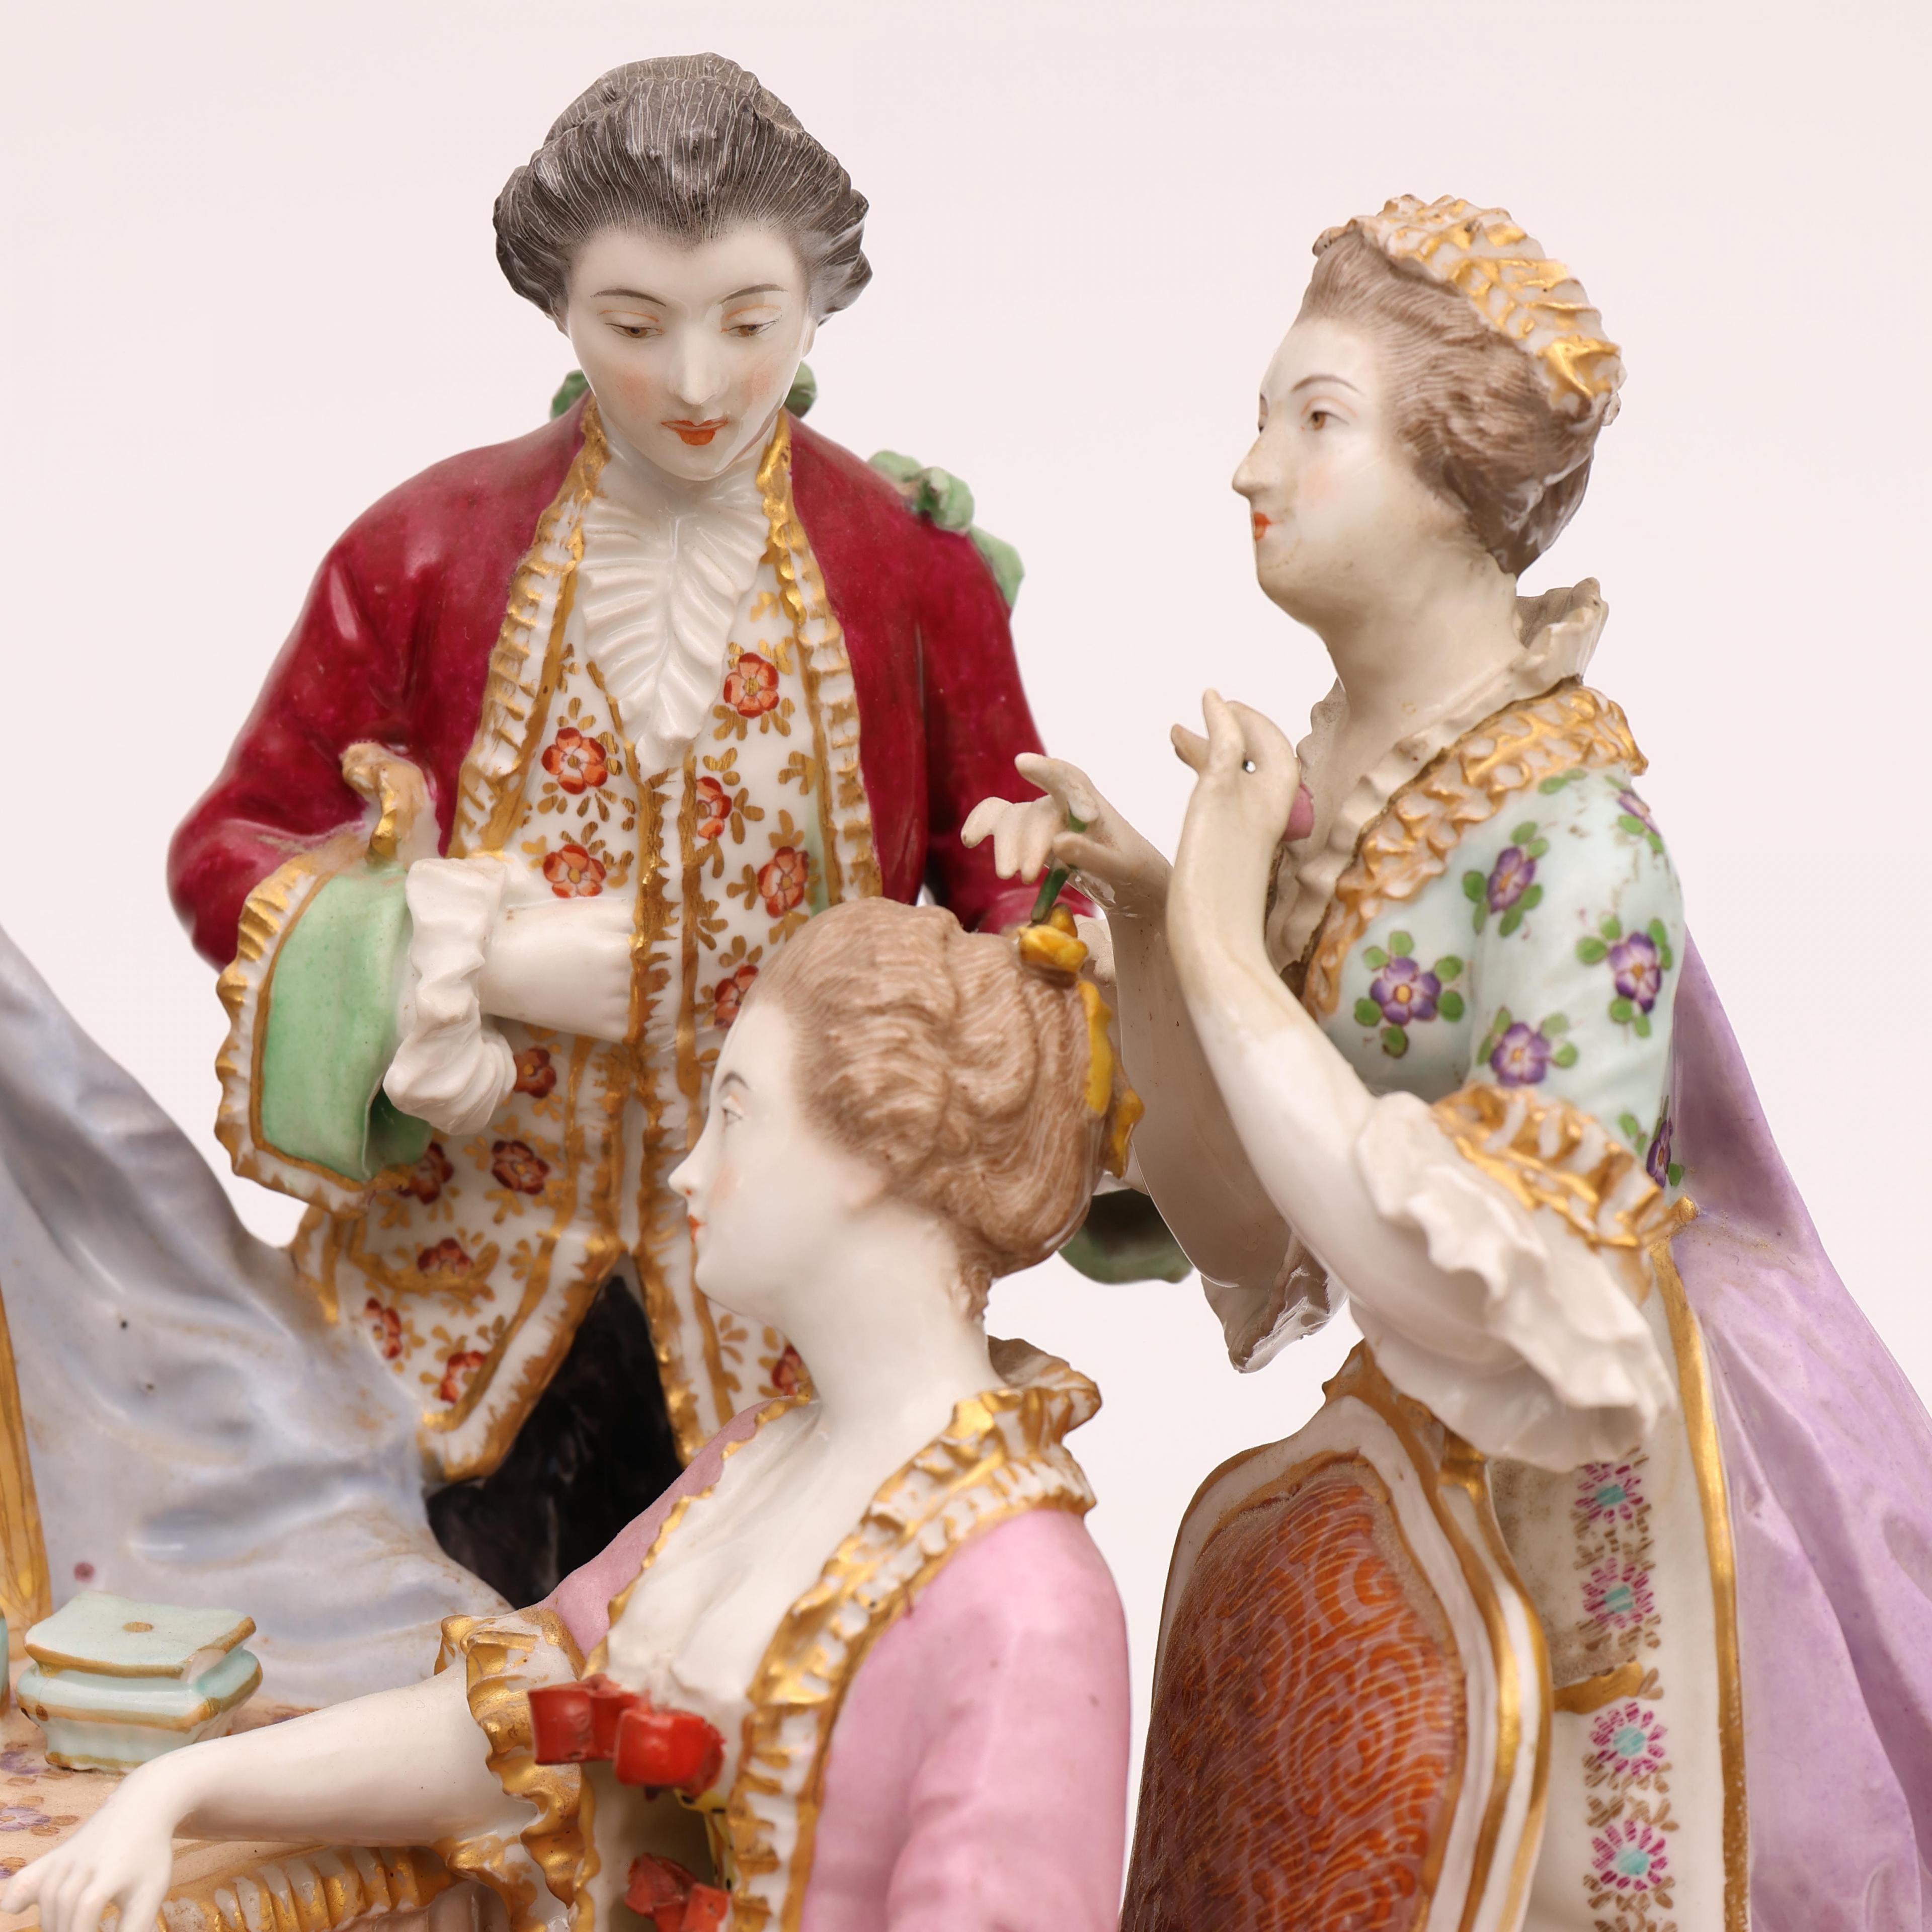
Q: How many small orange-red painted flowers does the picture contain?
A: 13